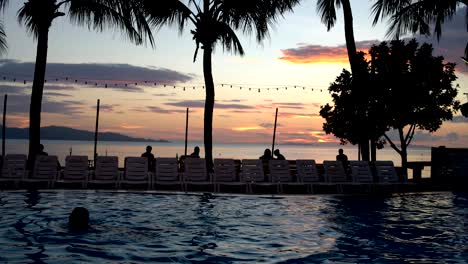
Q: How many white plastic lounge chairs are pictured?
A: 14